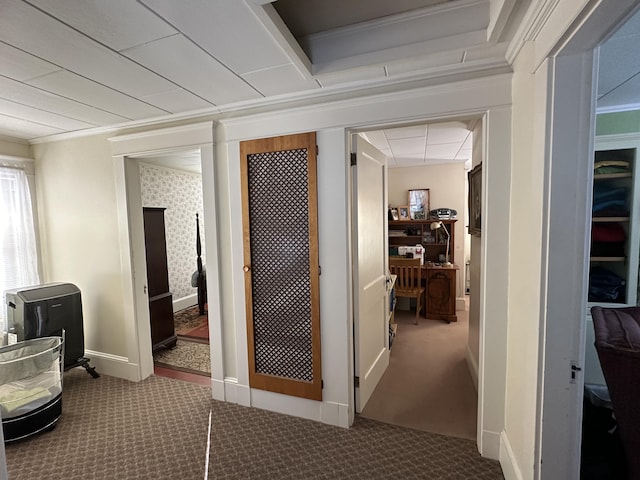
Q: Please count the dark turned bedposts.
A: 1